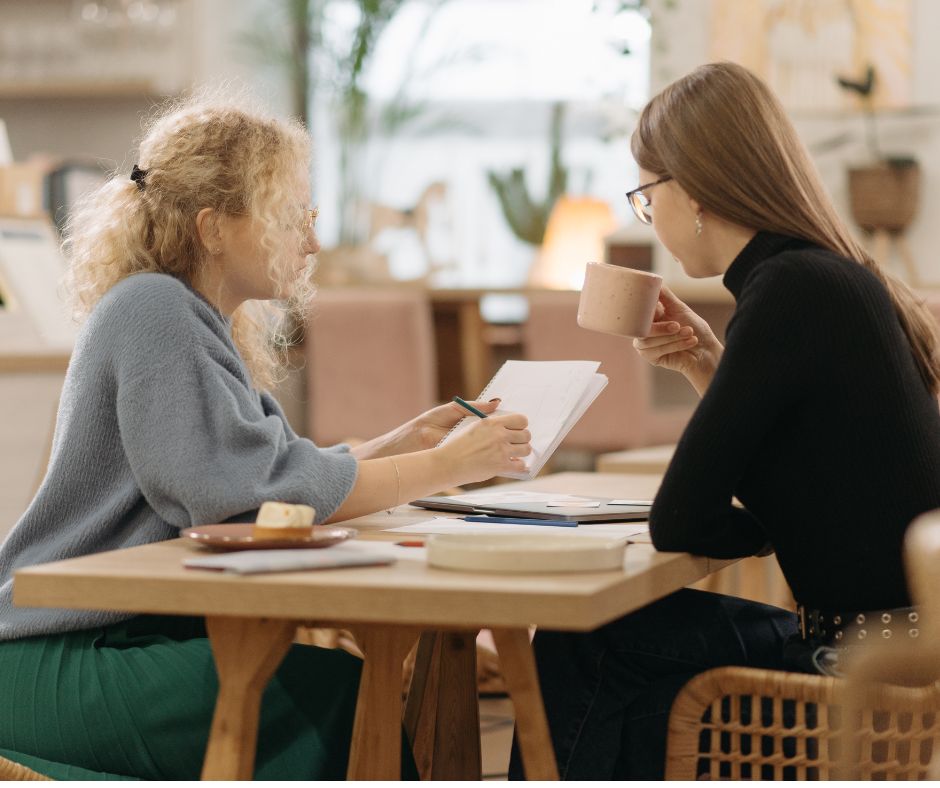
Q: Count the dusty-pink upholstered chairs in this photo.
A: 2